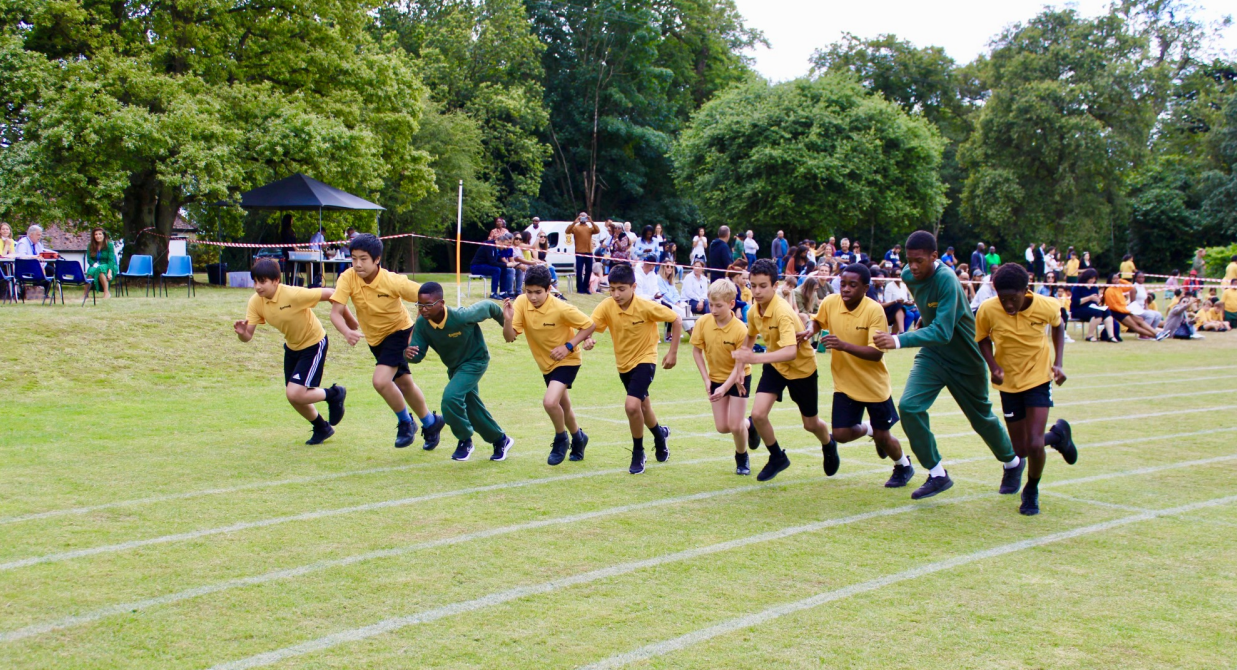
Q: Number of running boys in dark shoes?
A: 10